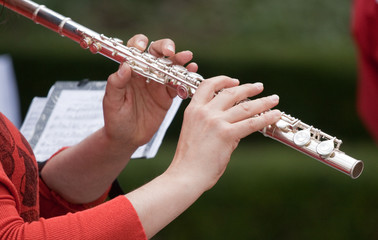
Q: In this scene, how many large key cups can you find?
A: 2